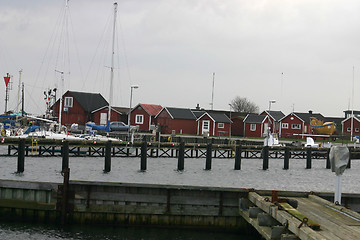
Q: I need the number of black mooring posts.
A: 12